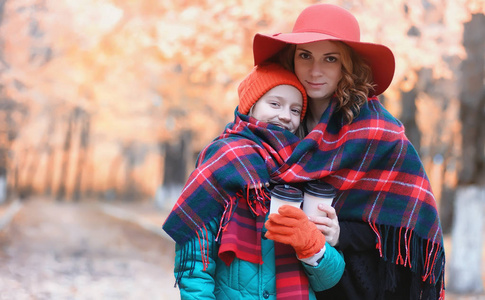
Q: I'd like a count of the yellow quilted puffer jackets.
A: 0